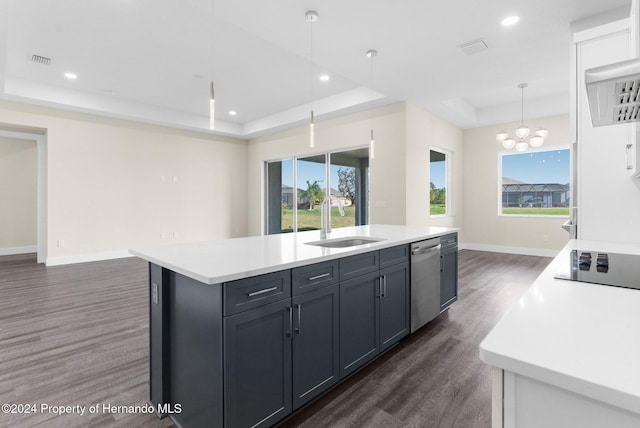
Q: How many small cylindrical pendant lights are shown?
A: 3